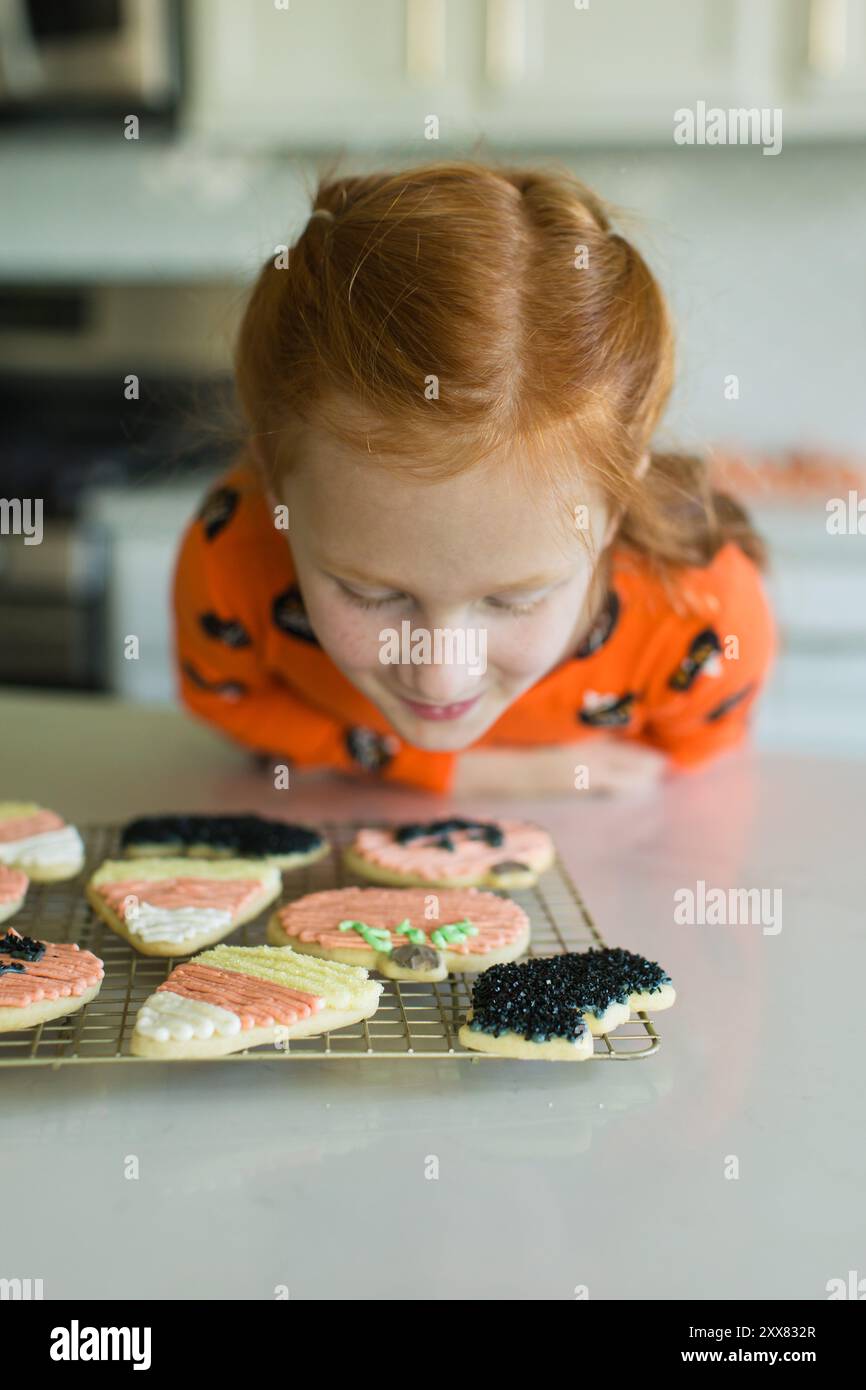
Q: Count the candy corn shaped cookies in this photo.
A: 3